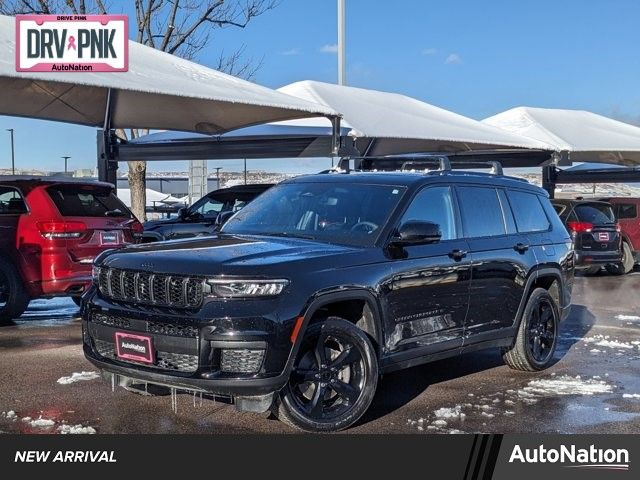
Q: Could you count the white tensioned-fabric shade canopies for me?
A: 3